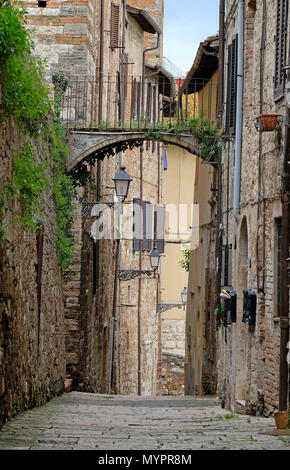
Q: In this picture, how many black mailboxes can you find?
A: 2